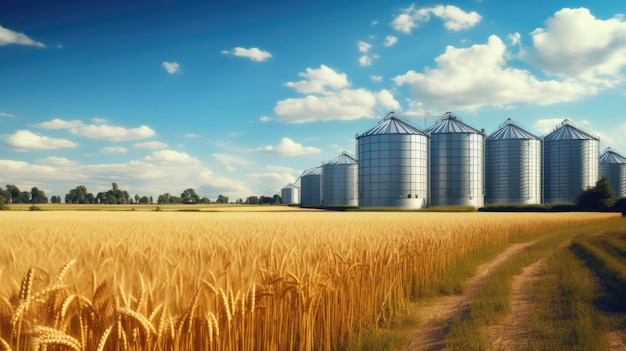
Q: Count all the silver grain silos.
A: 8